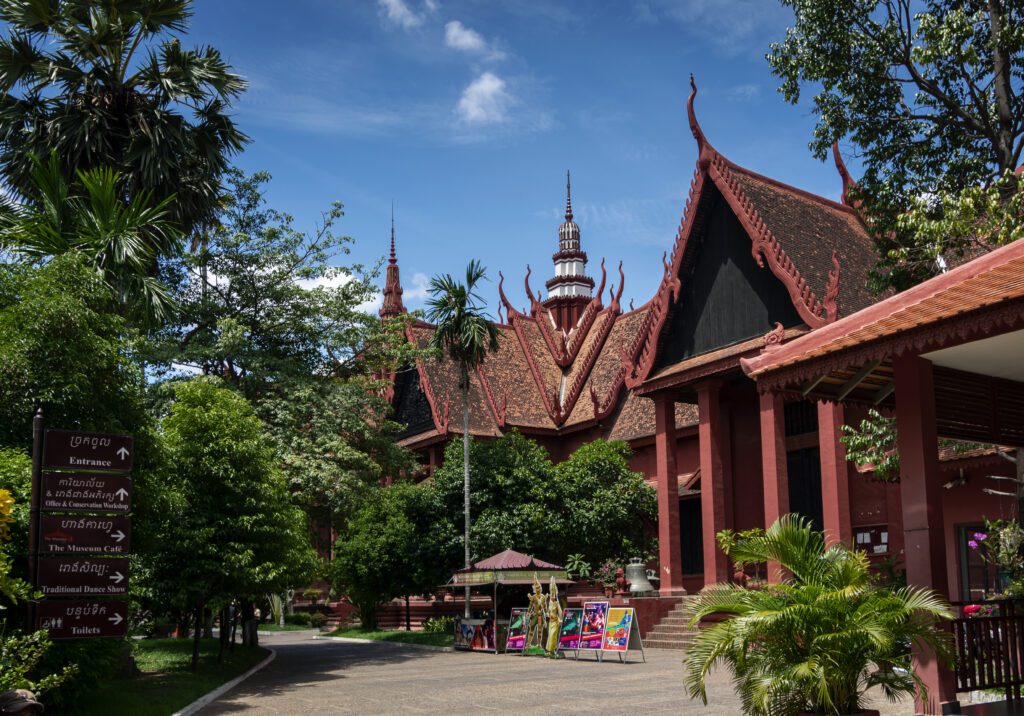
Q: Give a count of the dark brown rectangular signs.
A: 5